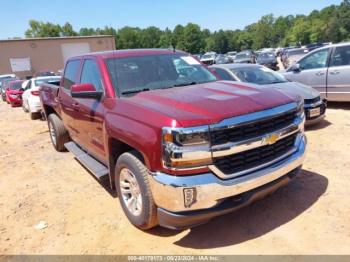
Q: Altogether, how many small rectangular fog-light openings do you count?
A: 1